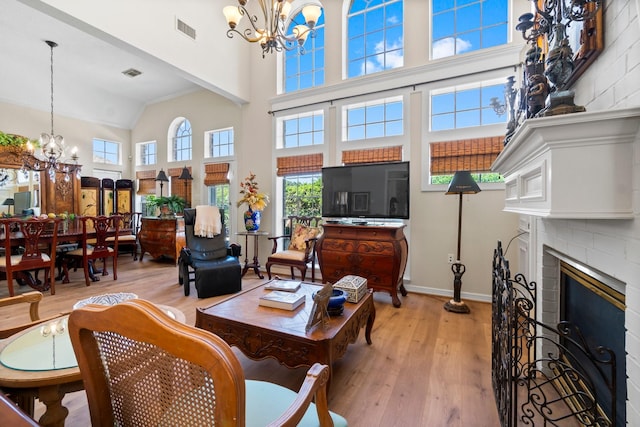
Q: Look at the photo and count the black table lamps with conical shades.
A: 2